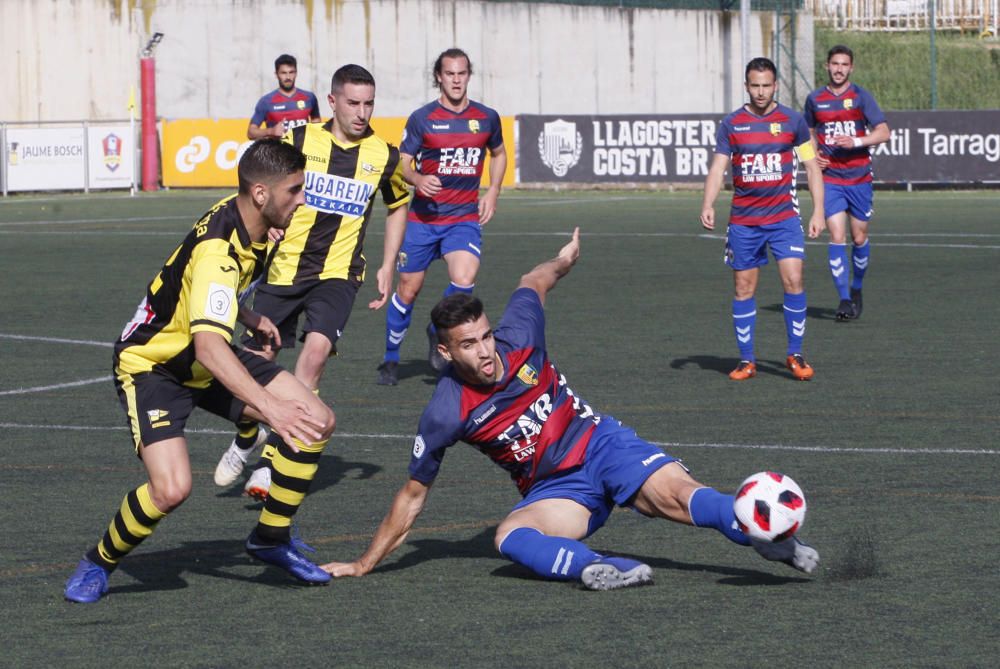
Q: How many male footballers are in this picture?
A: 7